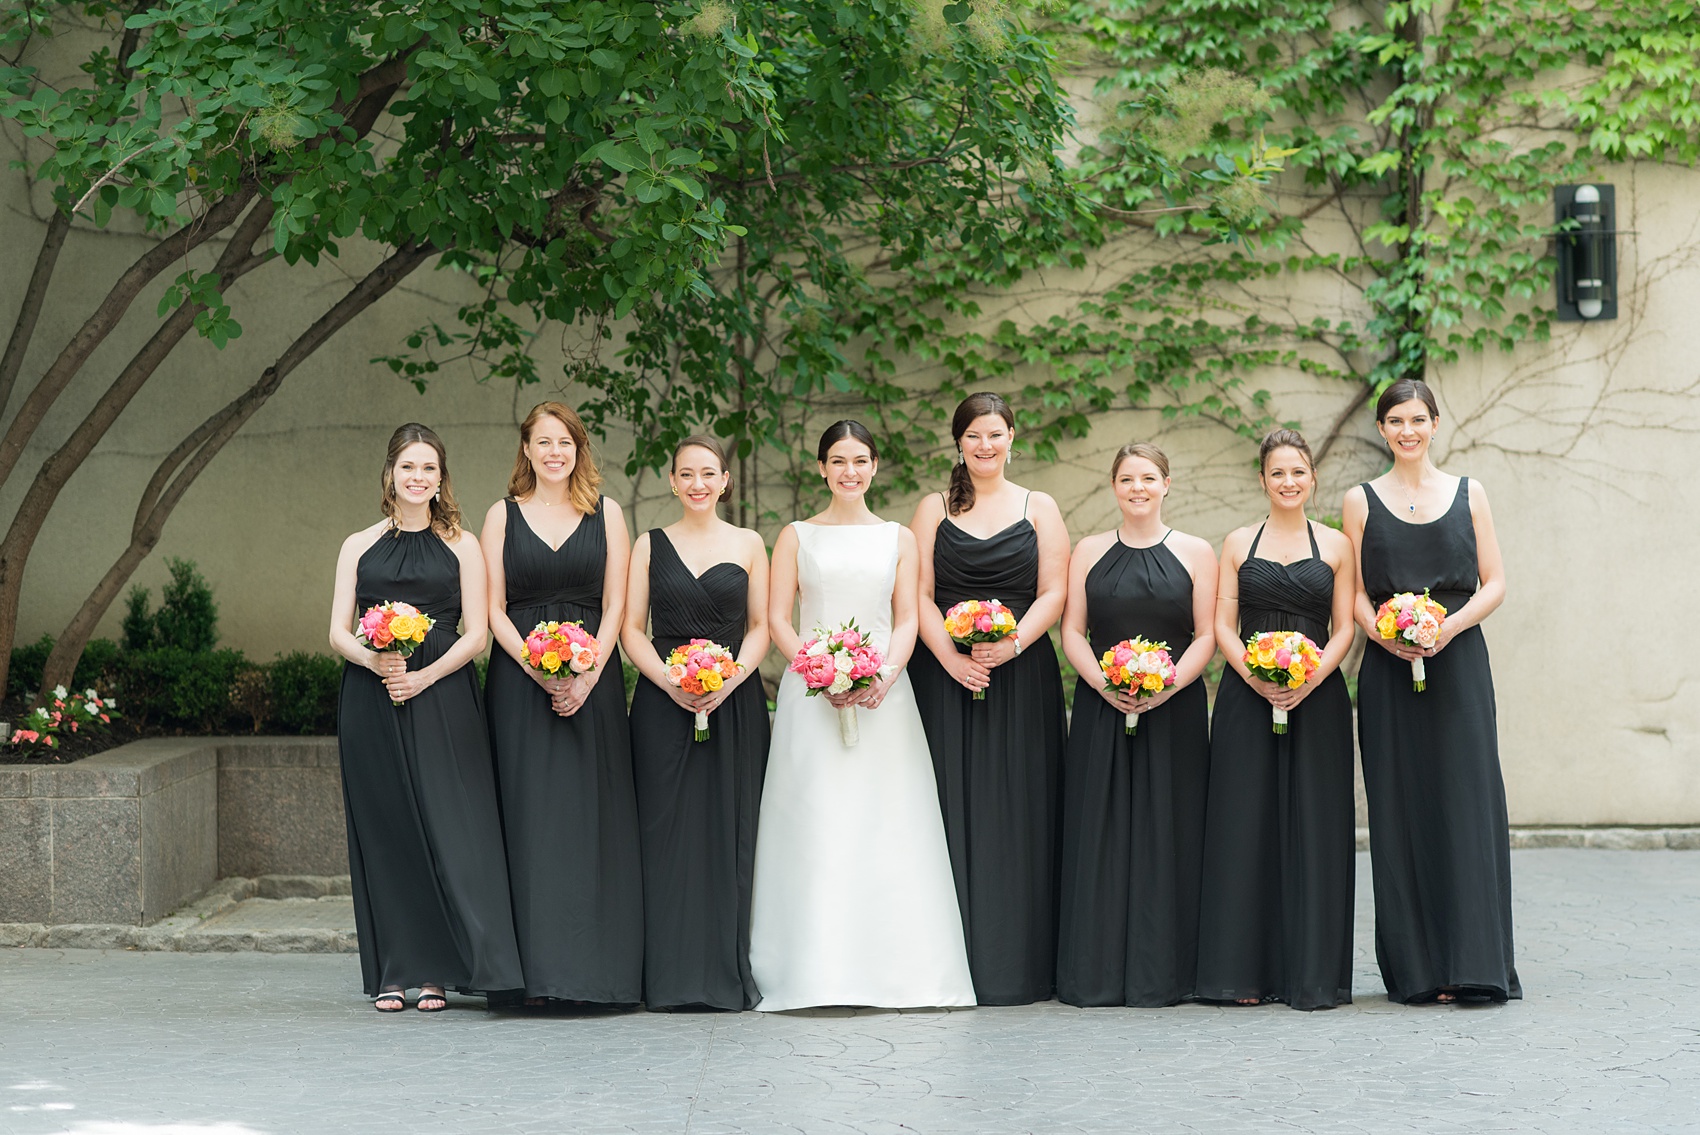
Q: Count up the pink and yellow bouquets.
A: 7